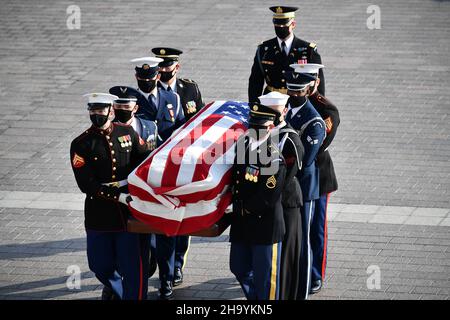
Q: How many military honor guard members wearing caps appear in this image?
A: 9